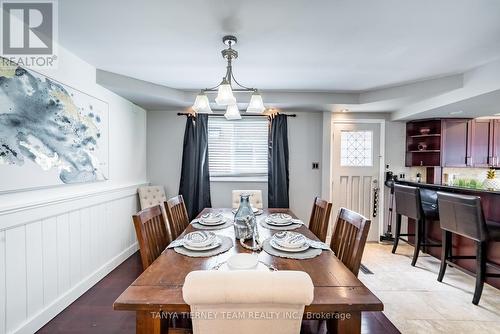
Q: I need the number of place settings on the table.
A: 6